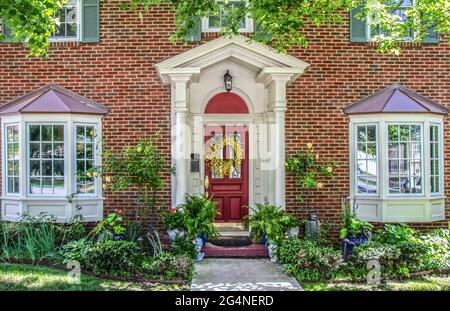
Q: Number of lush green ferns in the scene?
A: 2